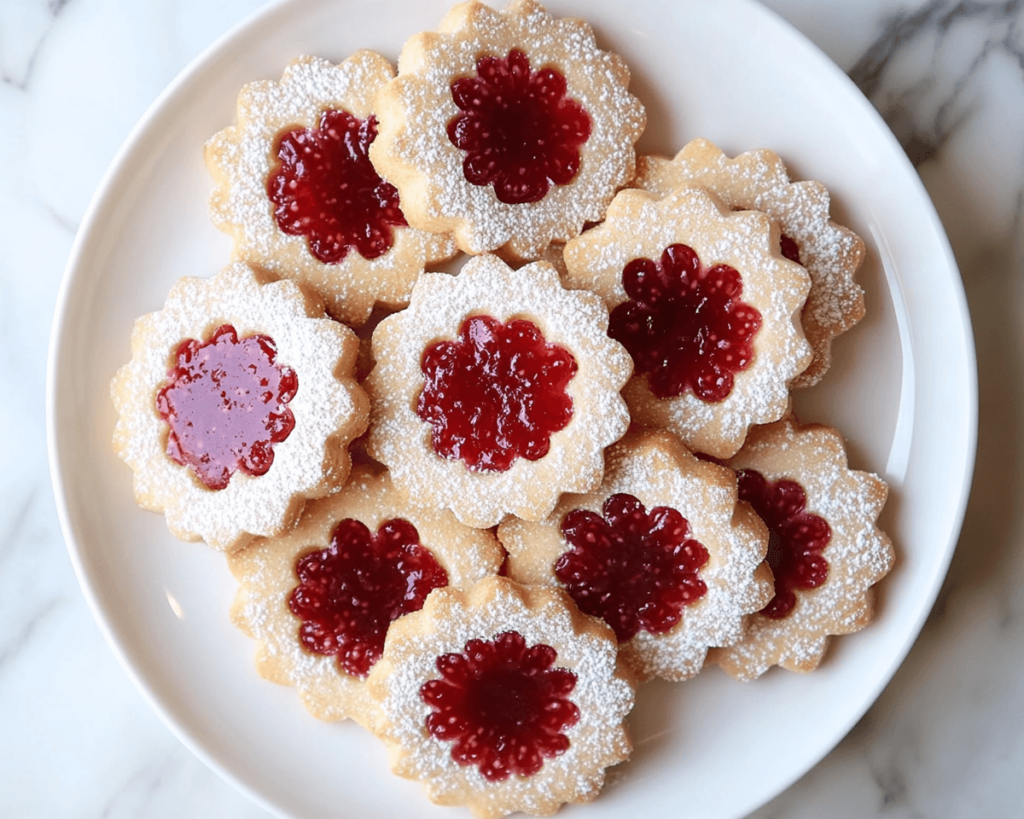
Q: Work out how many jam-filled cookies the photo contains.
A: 10